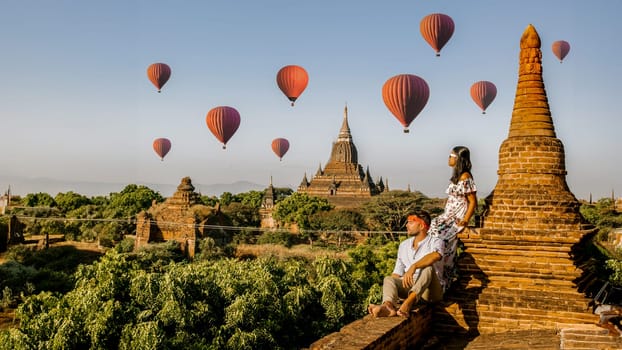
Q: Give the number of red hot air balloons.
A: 9